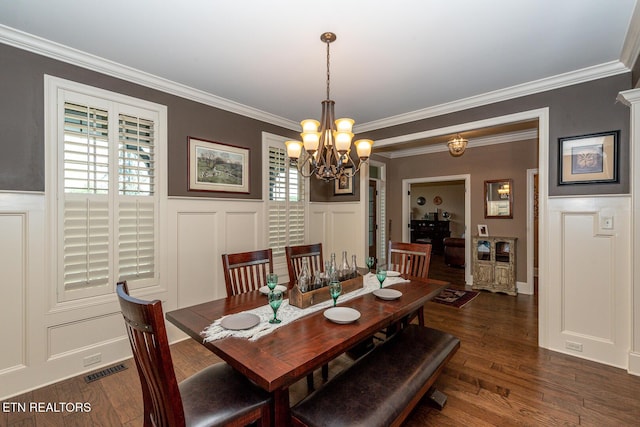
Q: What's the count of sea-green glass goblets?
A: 5